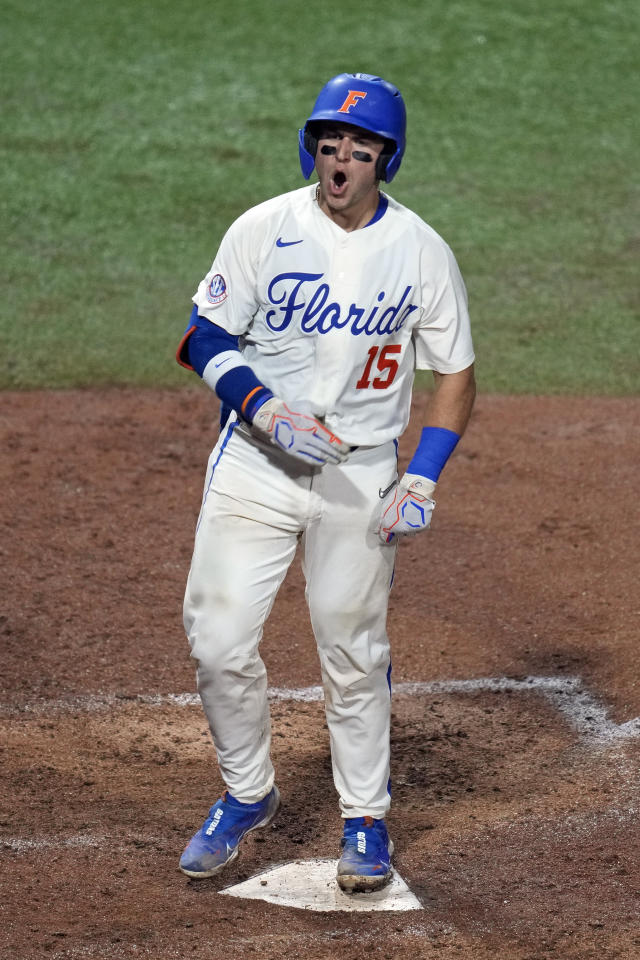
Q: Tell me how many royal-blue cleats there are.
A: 2